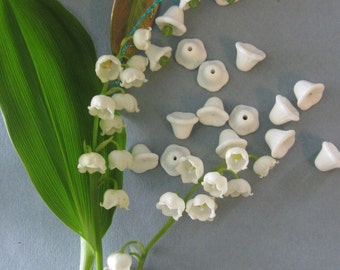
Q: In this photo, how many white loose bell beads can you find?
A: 13